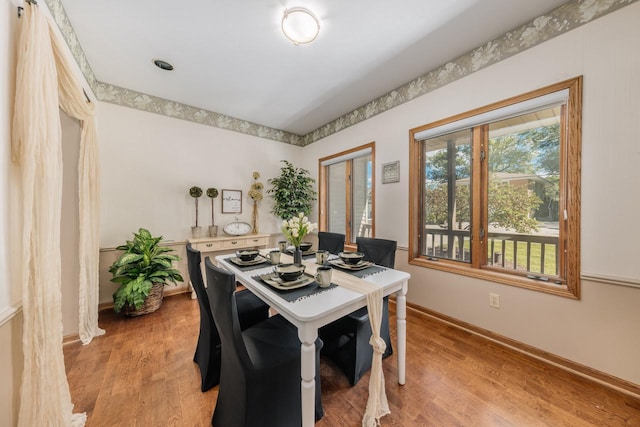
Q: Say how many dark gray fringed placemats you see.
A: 4